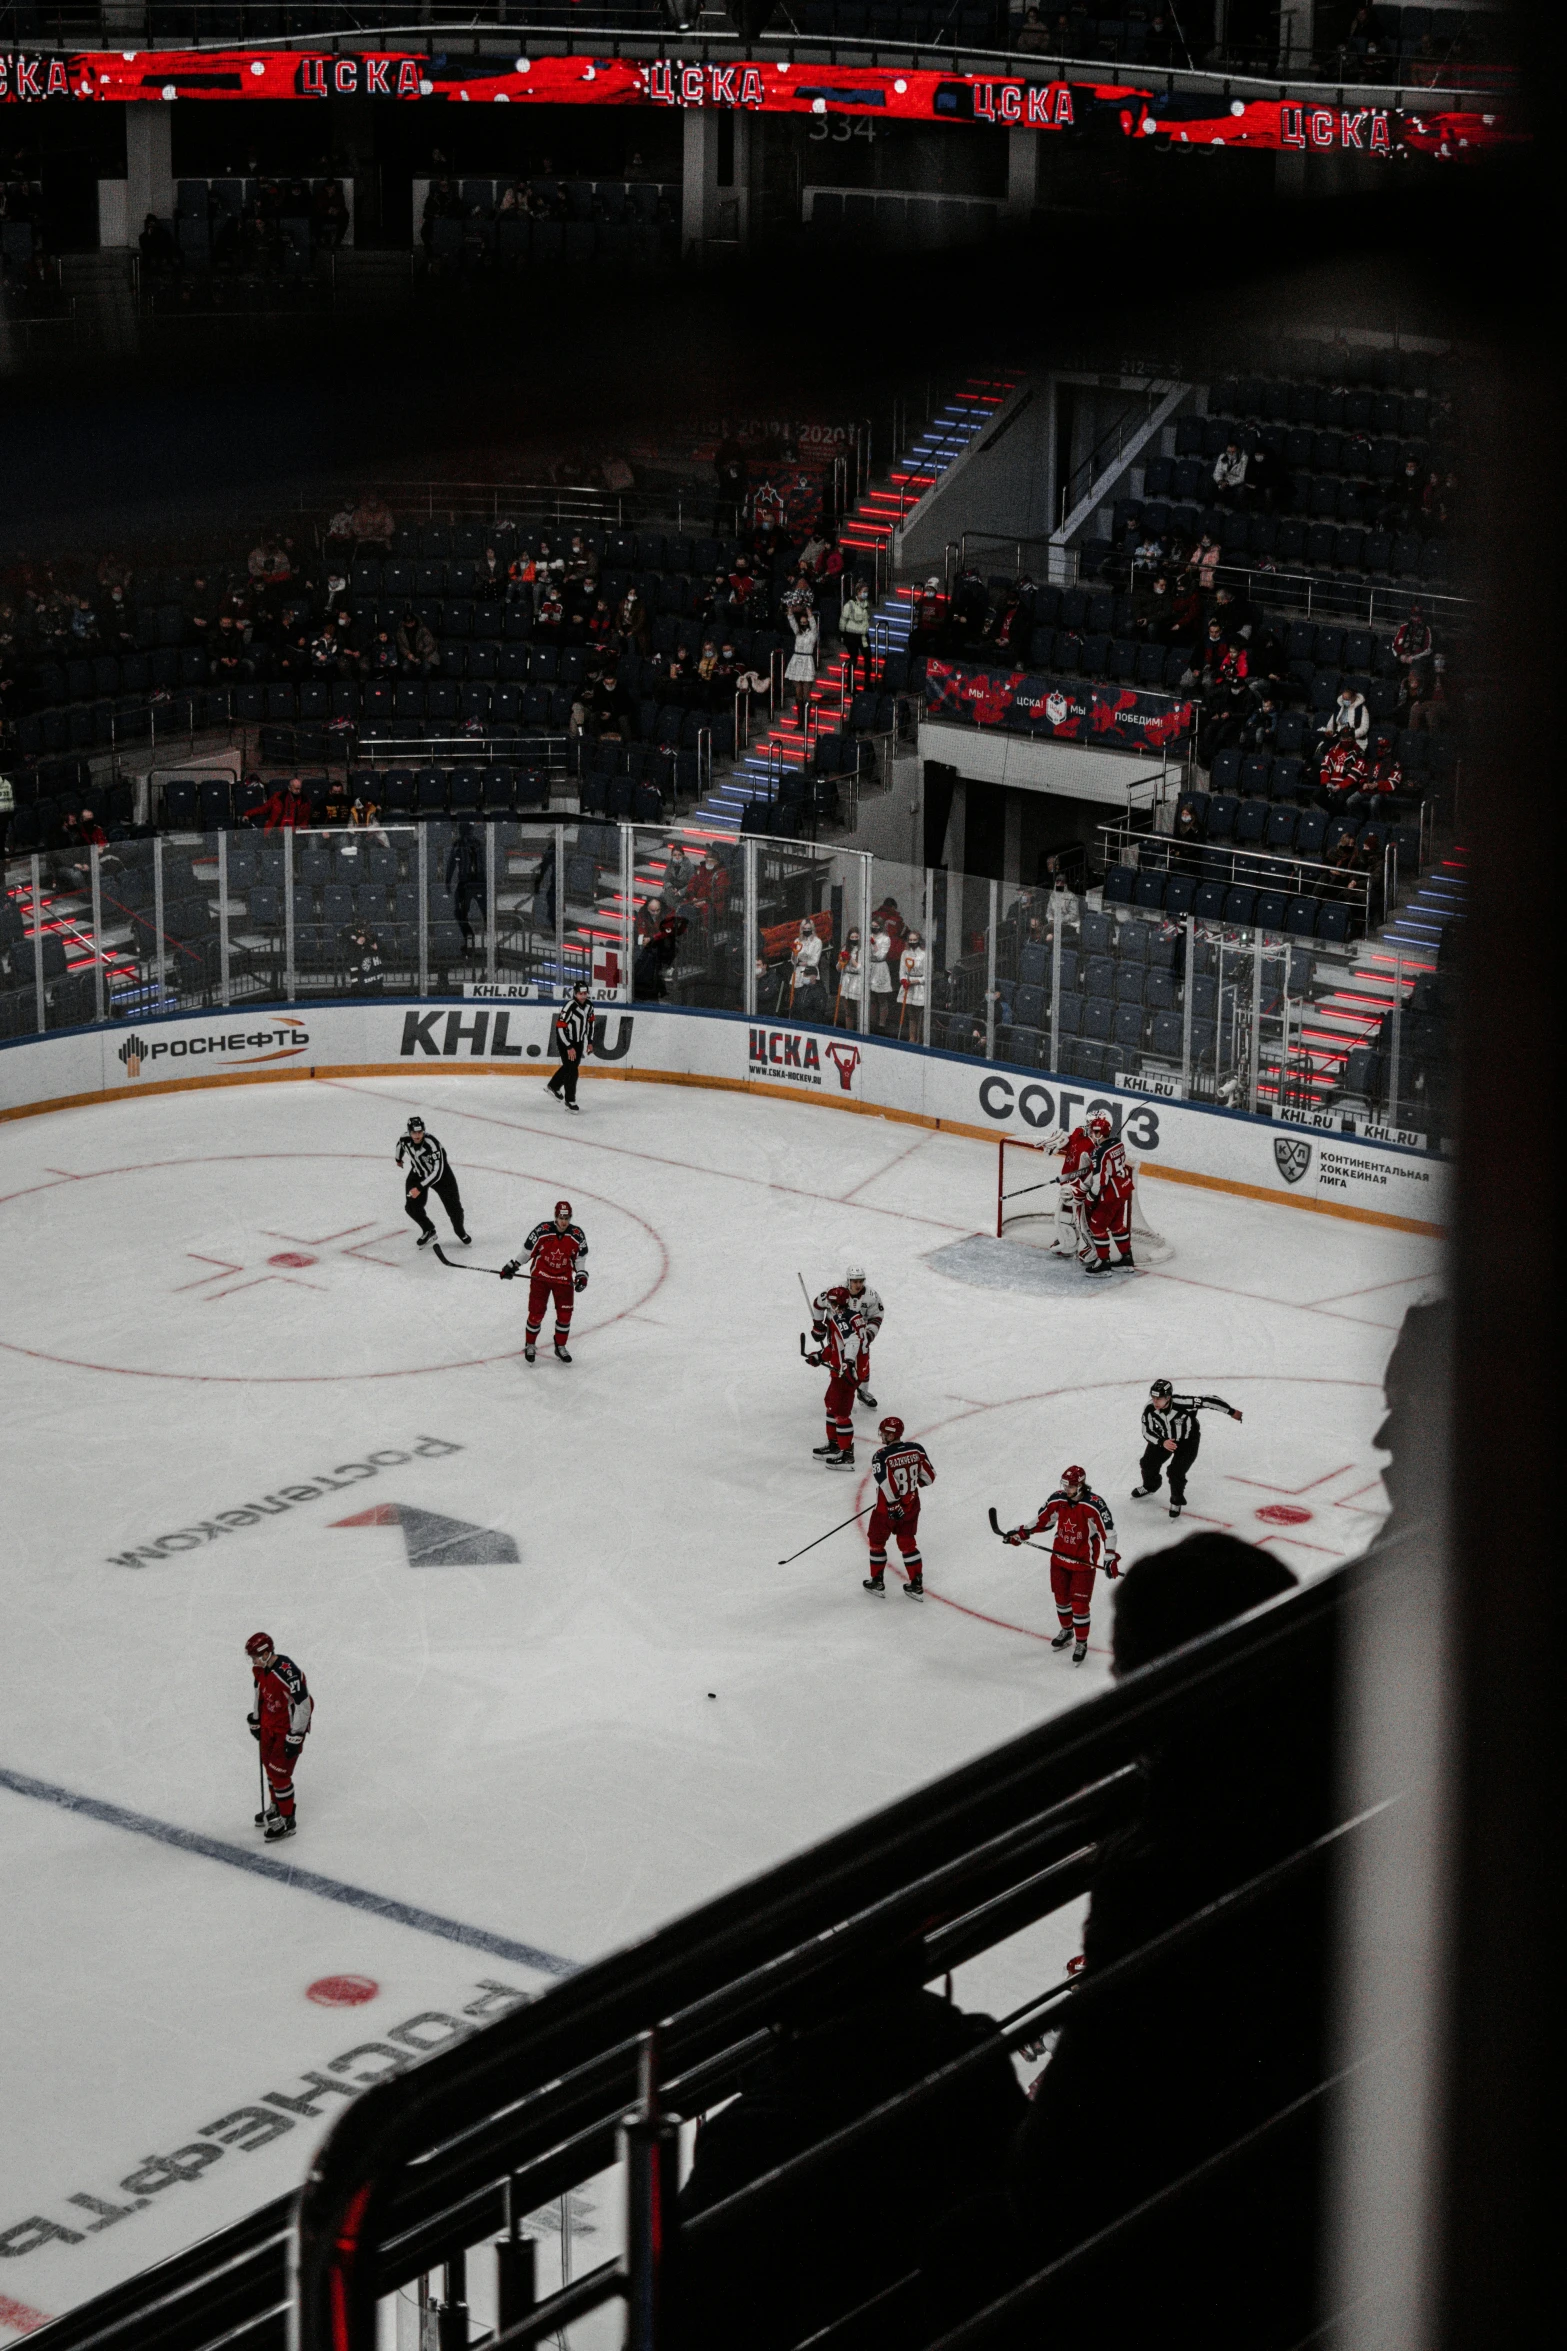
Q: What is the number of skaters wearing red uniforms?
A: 7